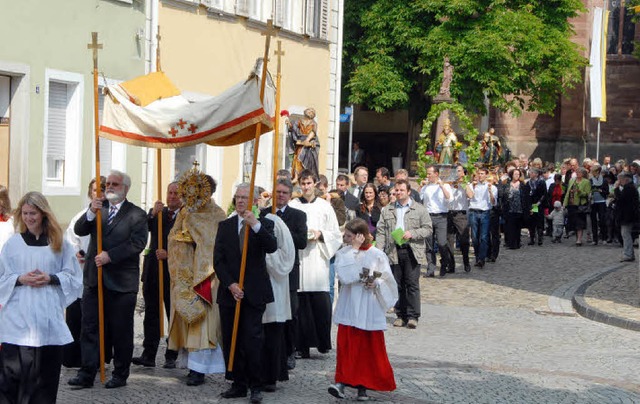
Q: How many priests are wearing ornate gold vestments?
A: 1